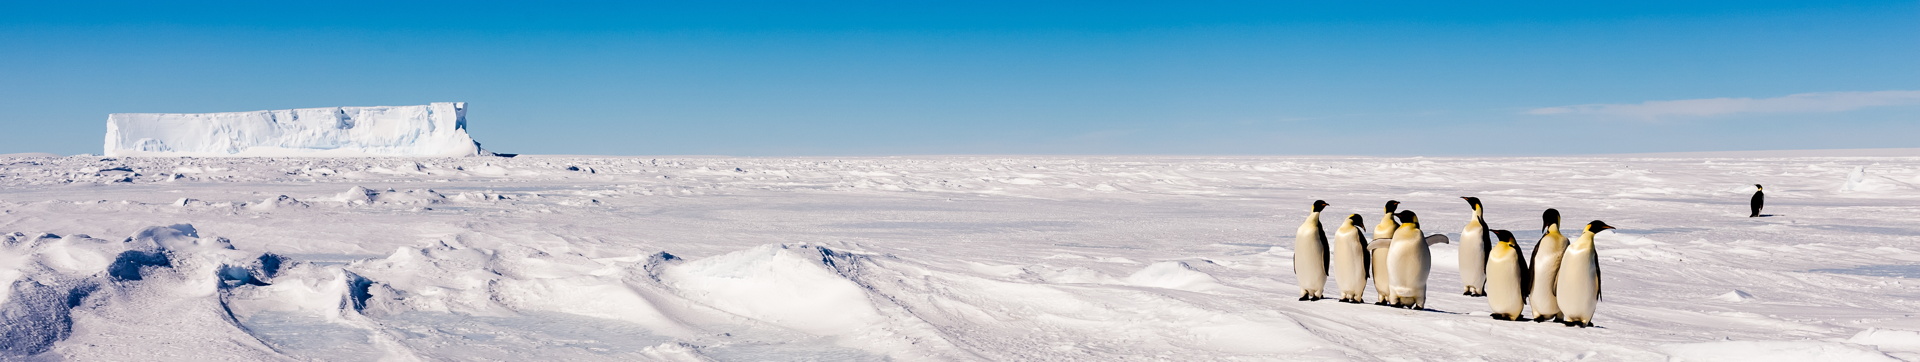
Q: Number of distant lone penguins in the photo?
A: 1